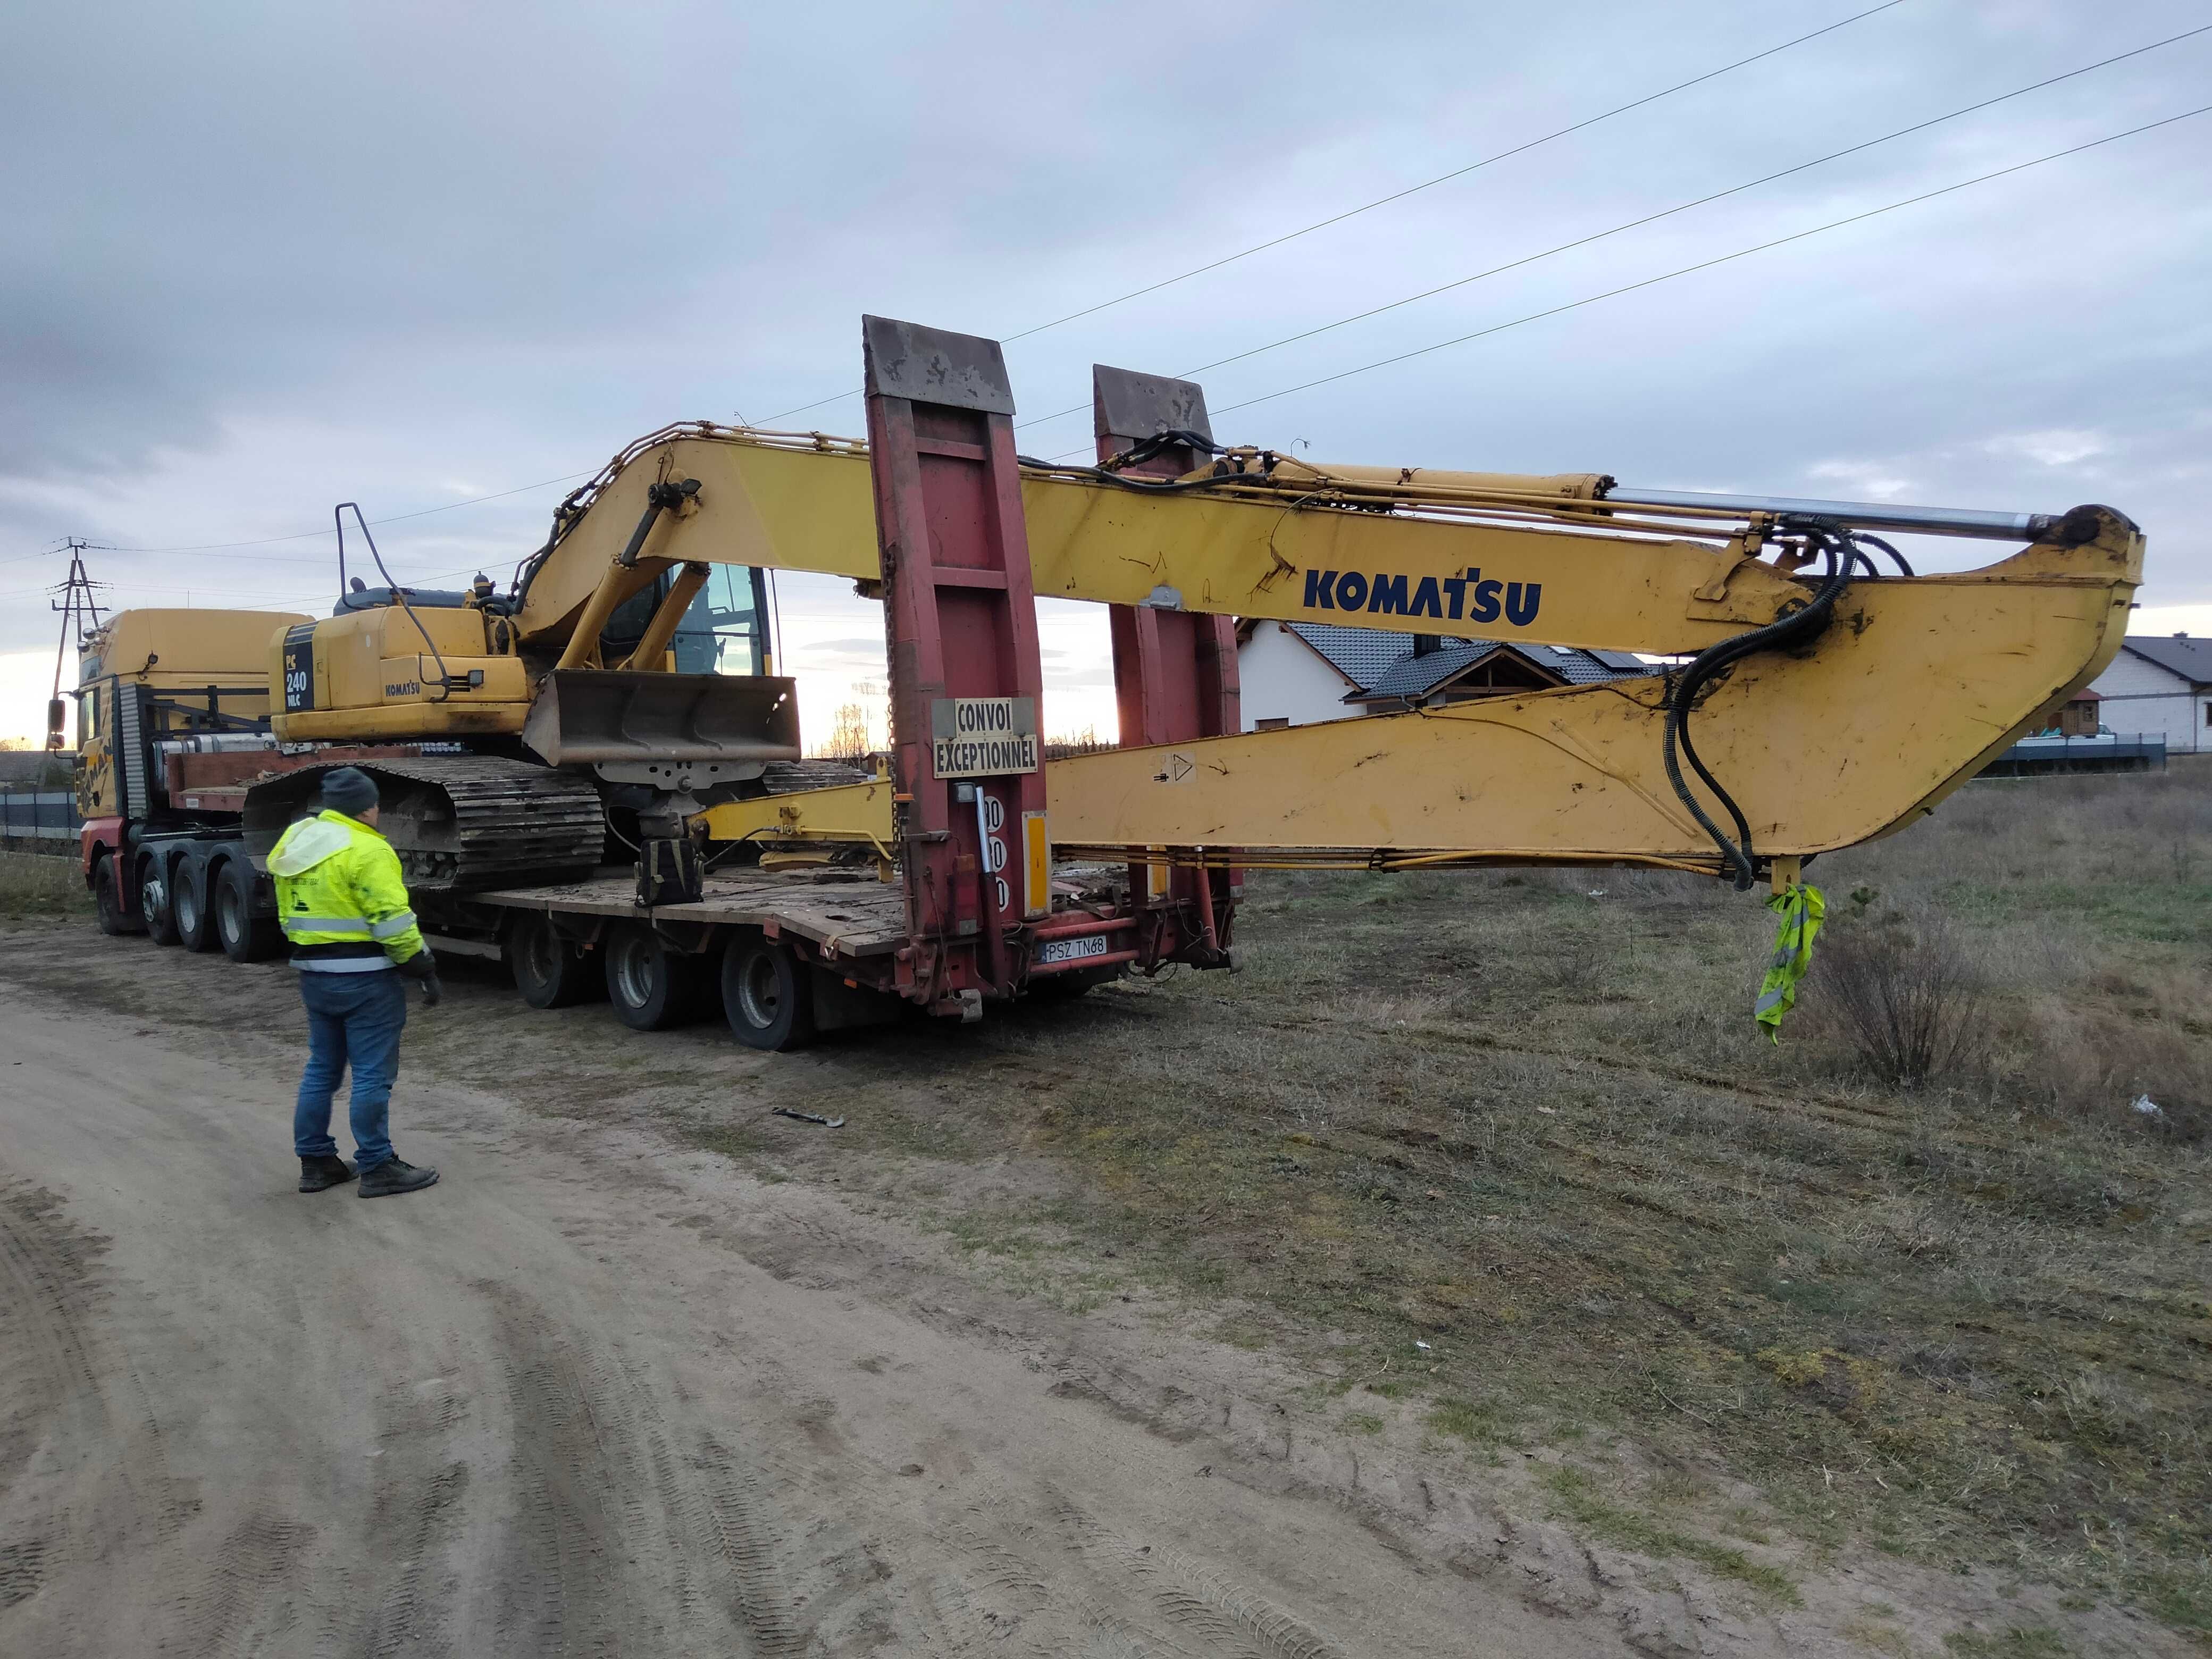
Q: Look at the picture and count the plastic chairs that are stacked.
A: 0